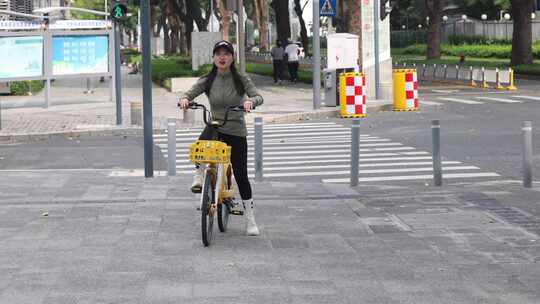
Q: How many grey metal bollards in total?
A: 5